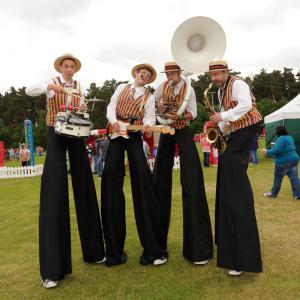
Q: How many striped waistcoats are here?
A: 4